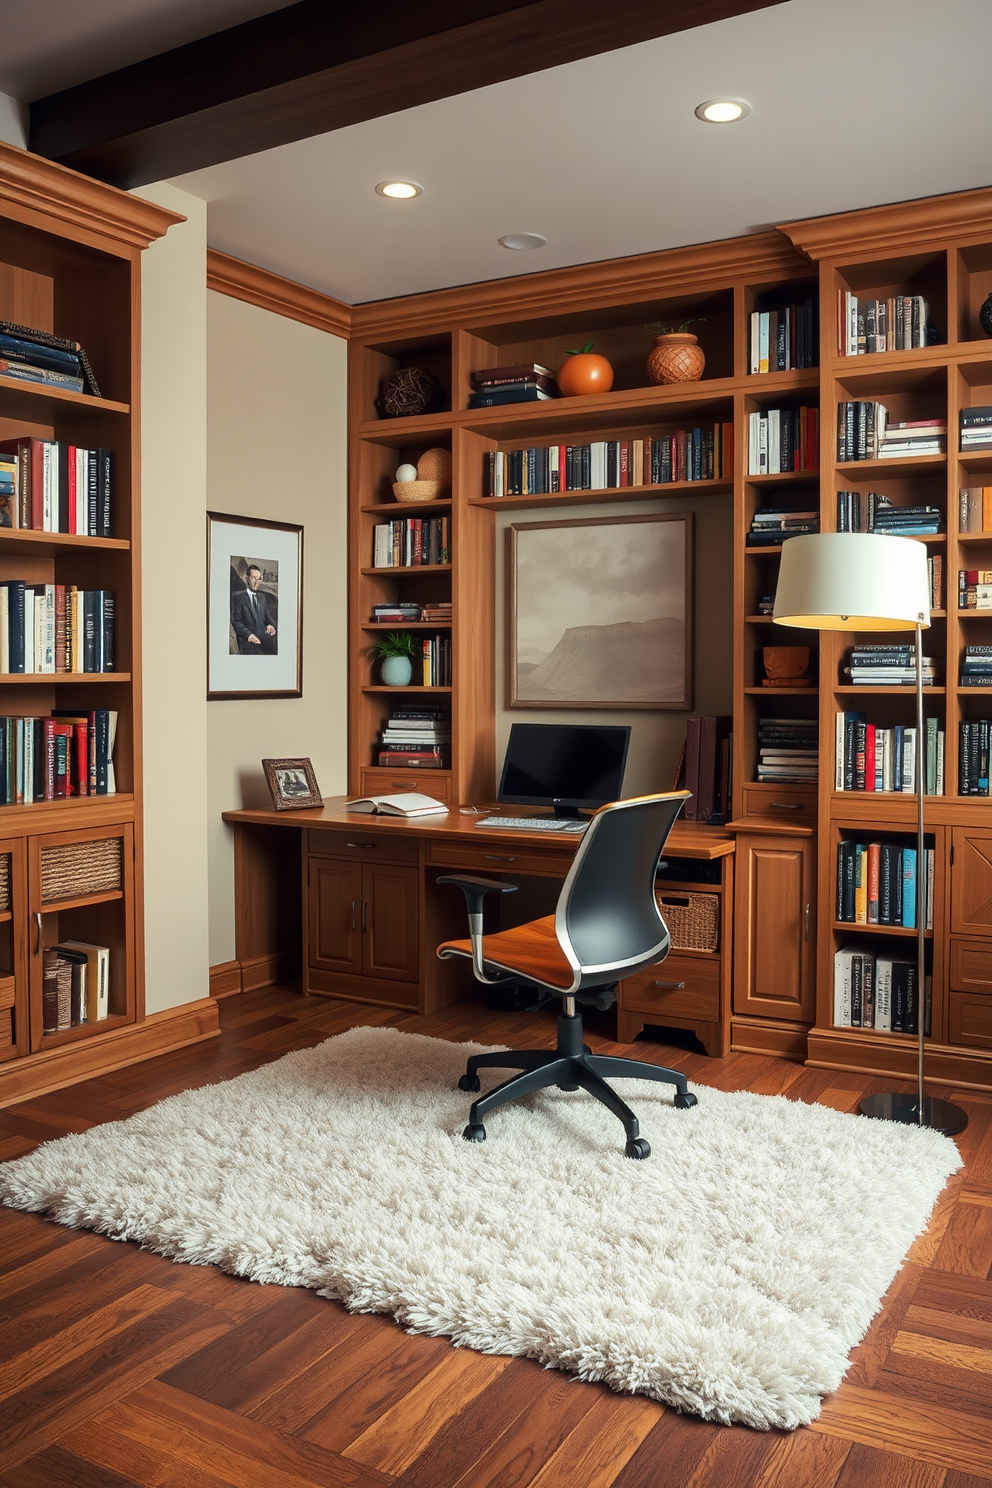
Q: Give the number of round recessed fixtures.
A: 3